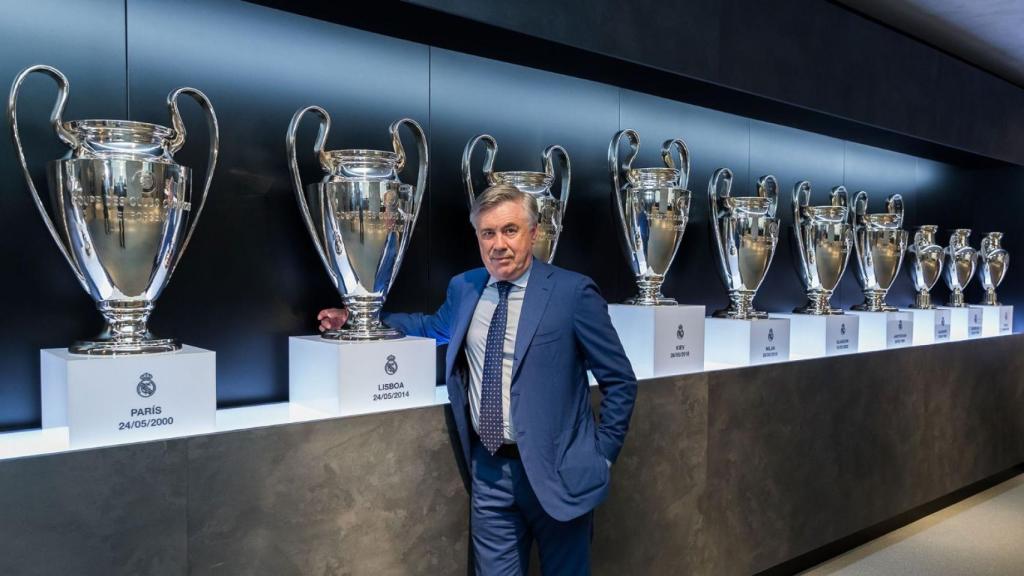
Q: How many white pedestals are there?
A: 9